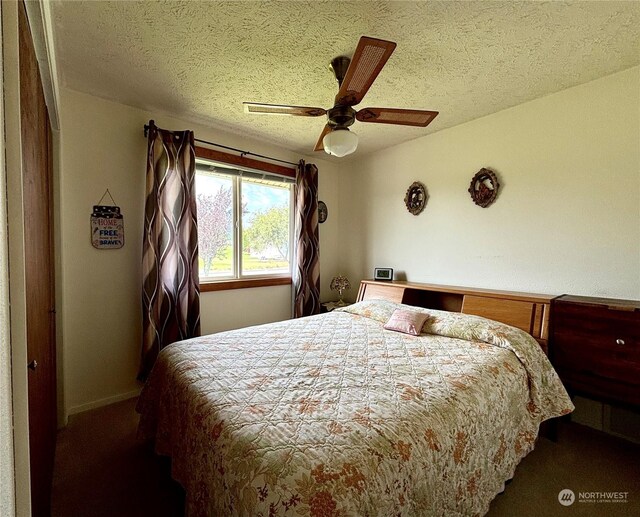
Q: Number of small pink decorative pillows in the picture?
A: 1